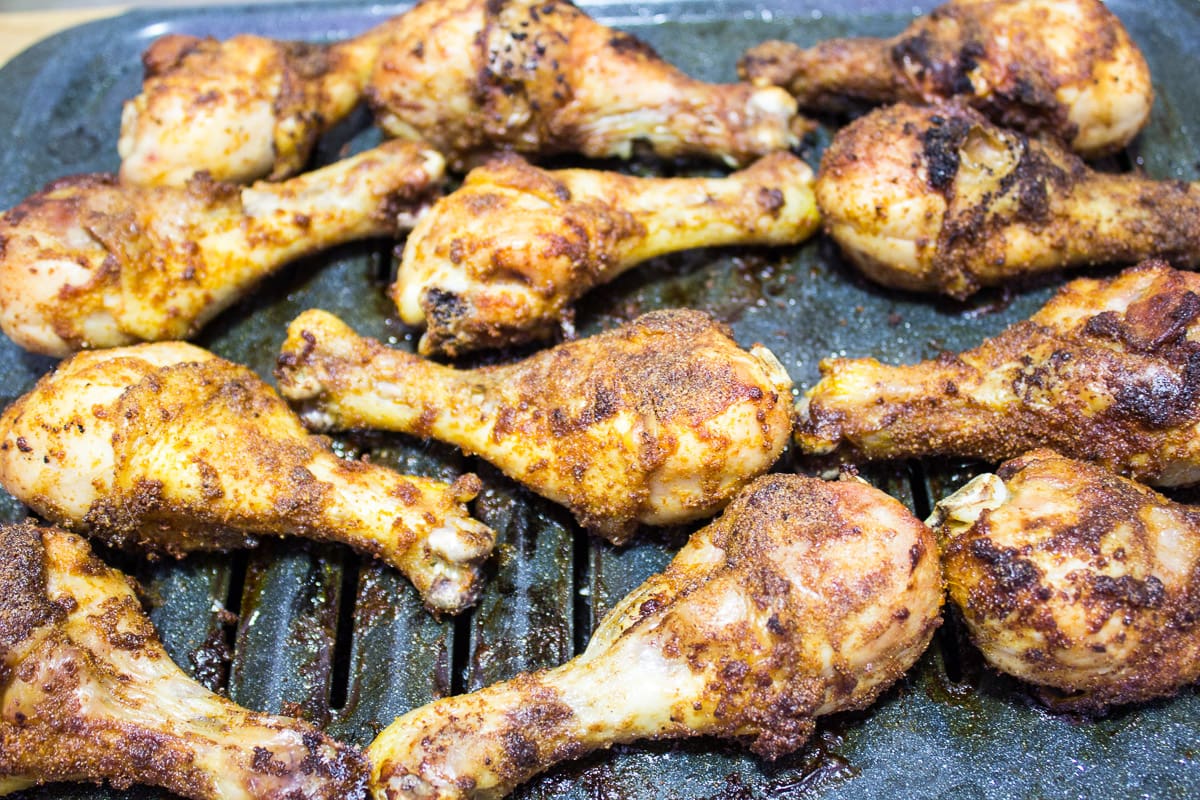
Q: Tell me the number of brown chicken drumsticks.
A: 12